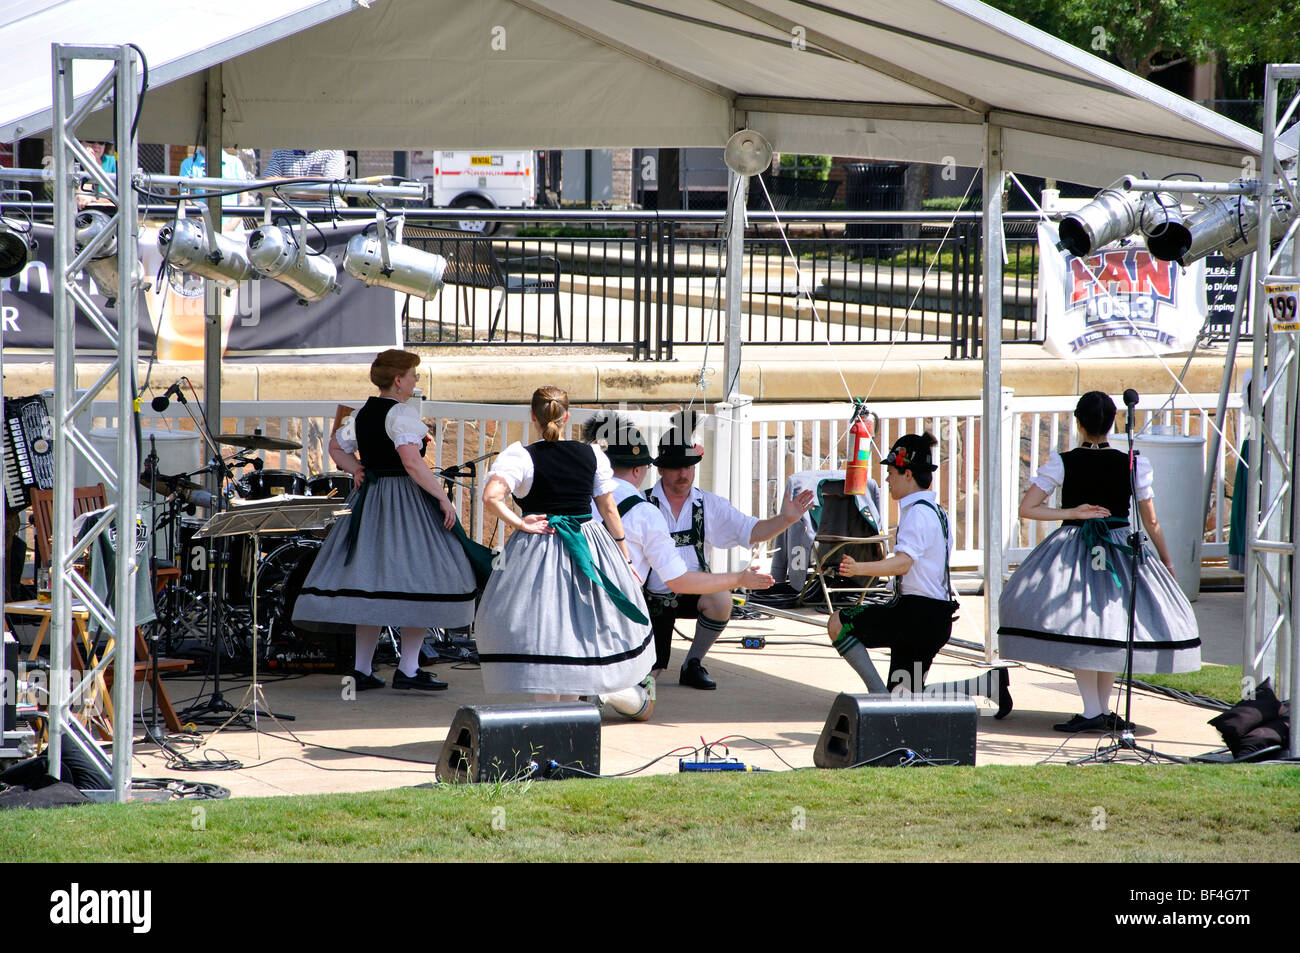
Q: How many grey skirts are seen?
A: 3